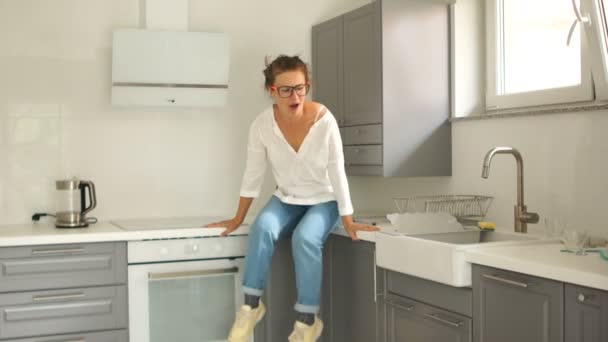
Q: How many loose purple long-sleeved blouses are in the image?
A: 0